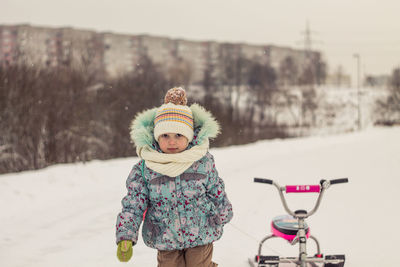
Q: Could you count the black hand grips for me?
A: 2